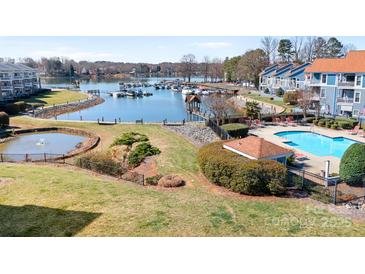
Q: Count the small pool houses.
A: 1